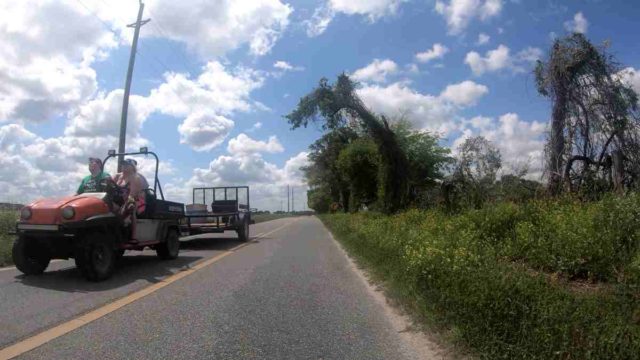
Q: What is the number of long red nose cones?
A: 0